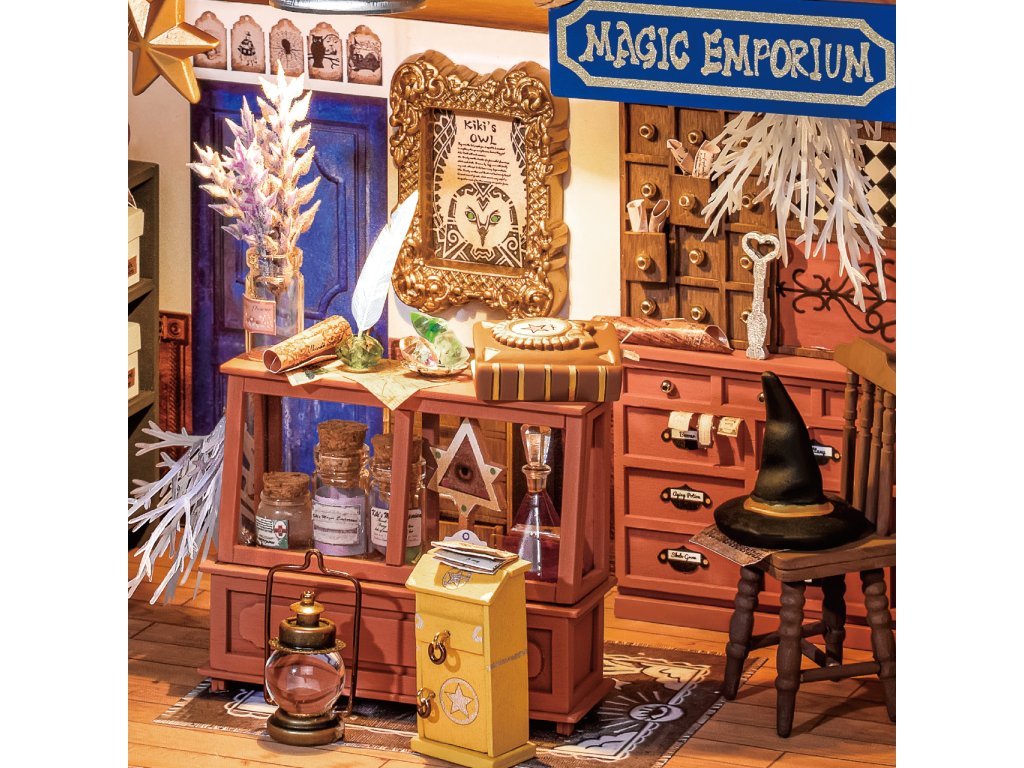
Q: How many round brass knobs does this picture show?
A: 14